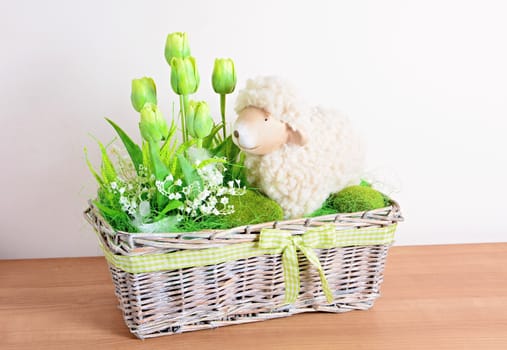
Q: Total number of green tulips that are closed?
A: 6